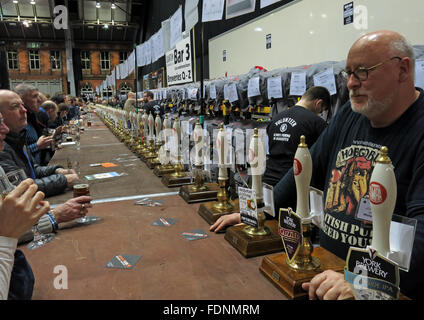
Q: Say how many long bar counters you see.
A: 1